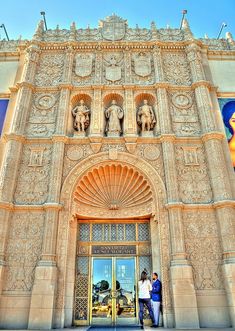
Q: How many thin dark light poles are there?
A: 4